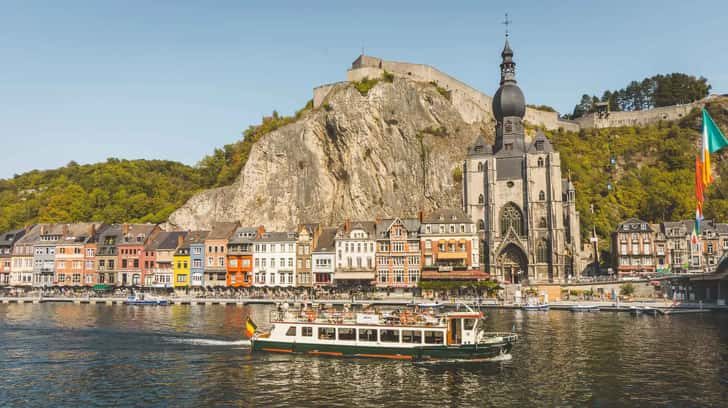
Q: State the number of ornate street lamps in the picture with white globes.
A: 0